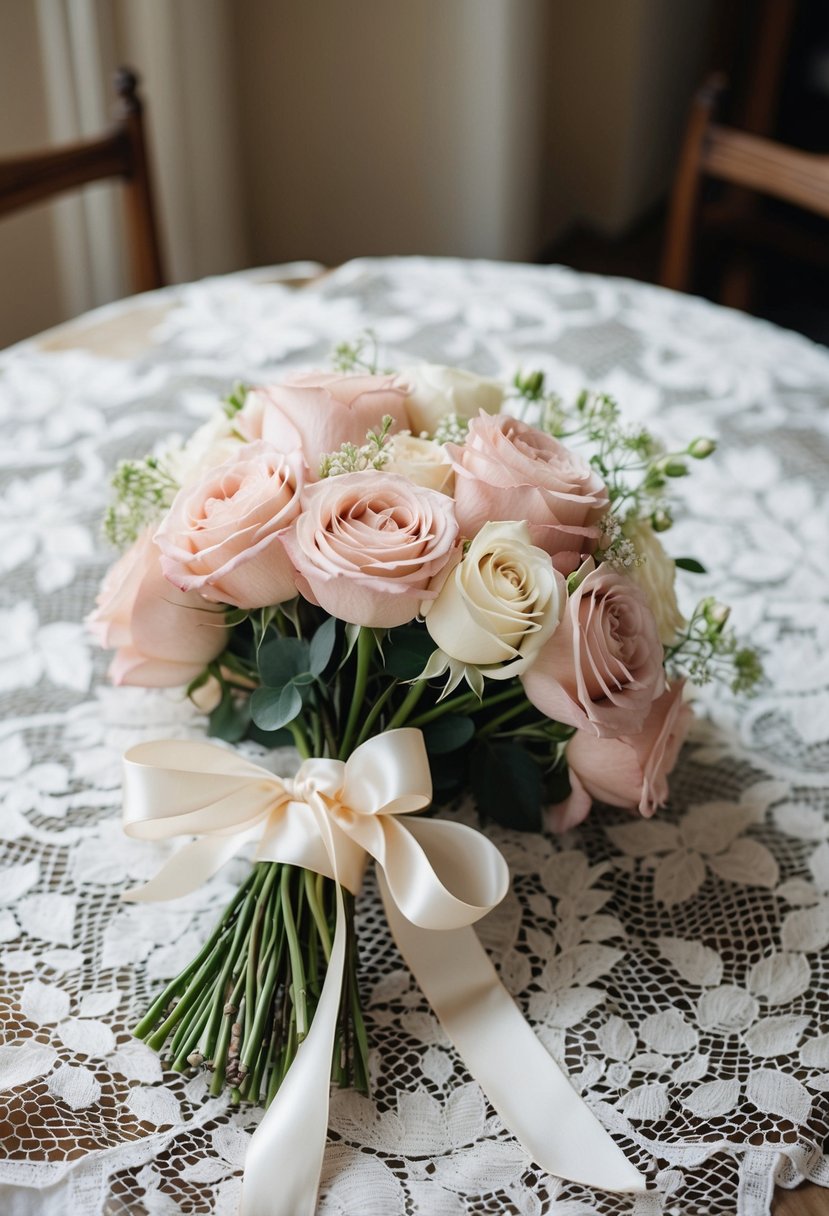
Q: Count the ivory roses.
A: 5